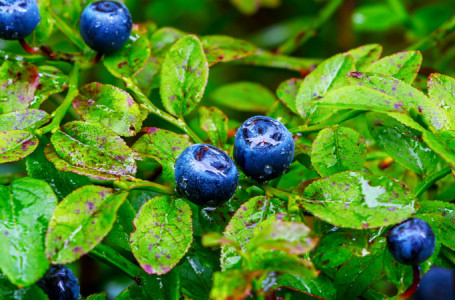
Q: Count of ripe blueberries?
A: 7